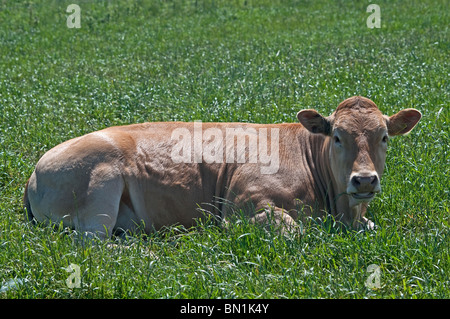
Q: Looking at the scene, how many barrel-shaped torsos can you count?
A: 1